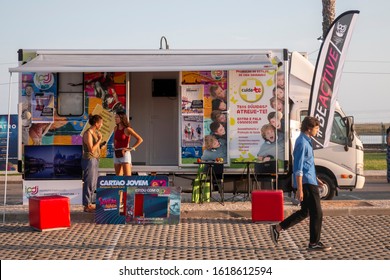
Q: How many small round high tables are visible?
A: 2